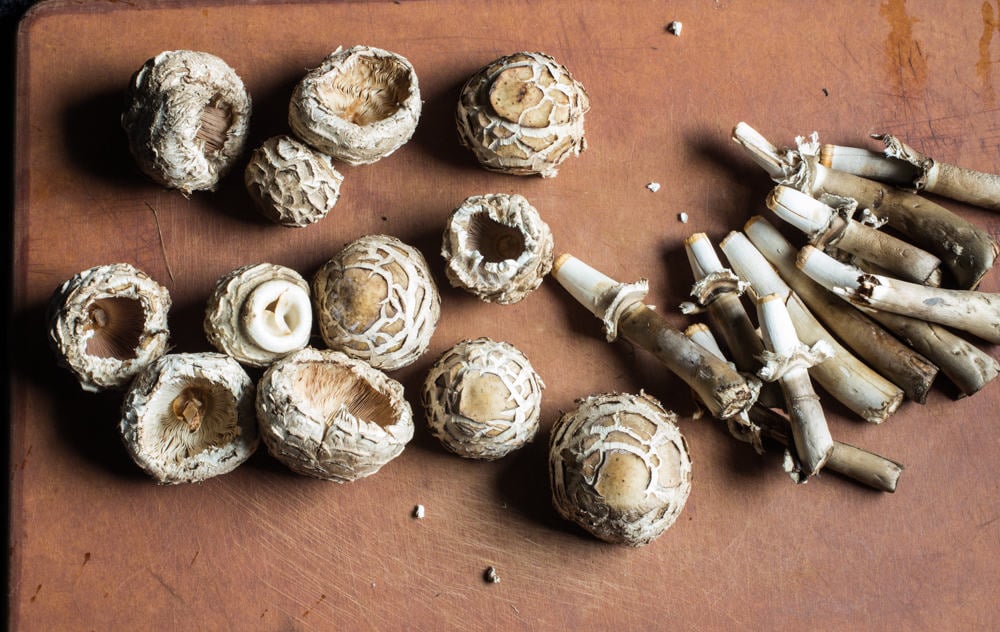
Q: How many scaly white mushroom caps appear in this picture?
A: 12